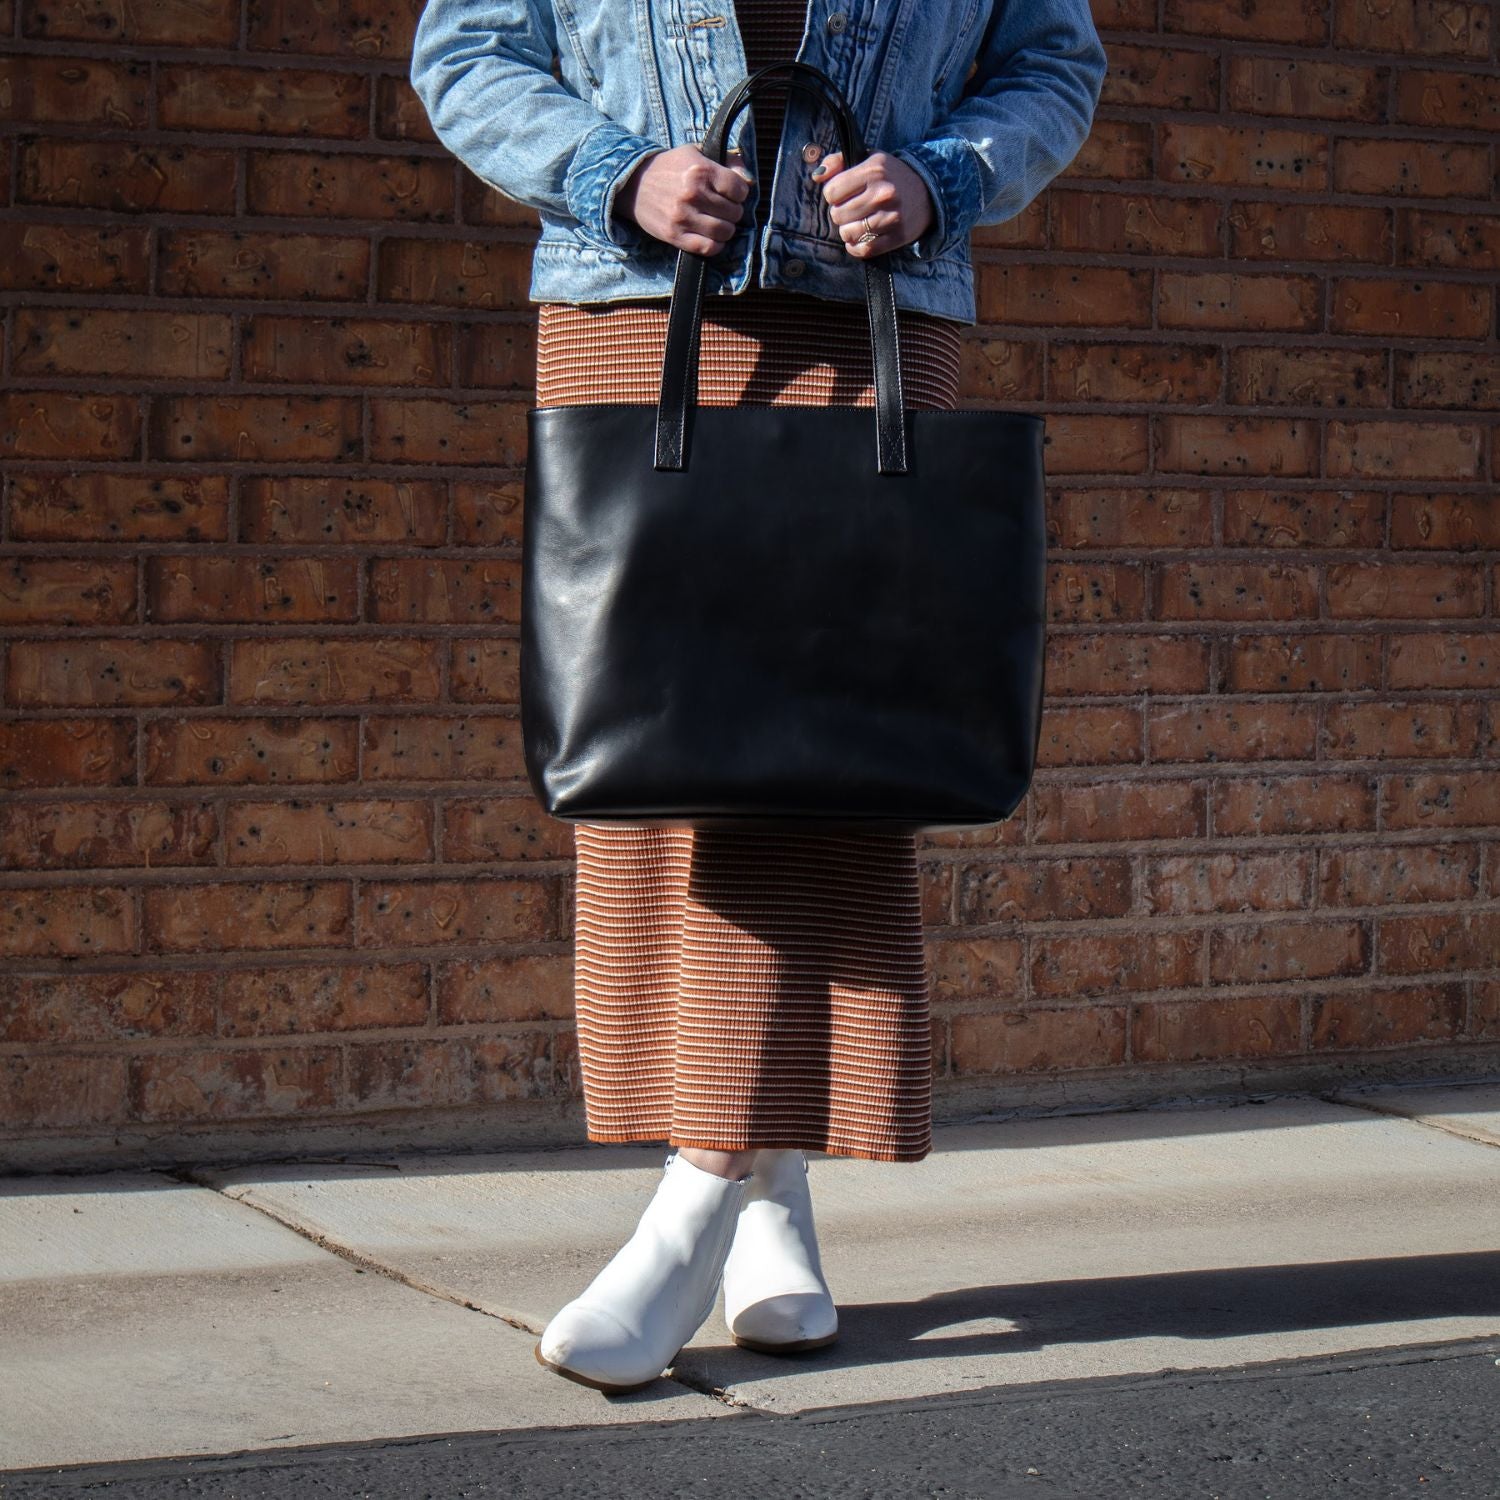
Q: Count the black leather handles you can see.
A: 2